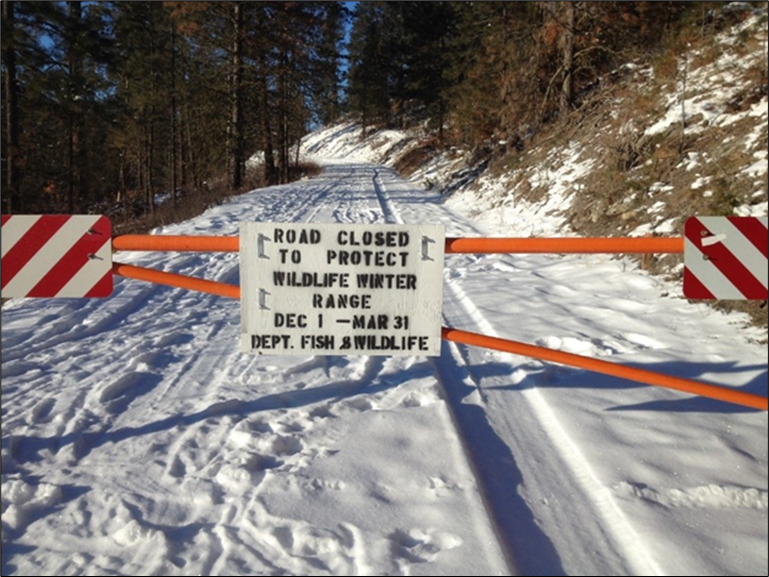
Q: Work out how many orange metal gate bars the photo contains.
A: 2